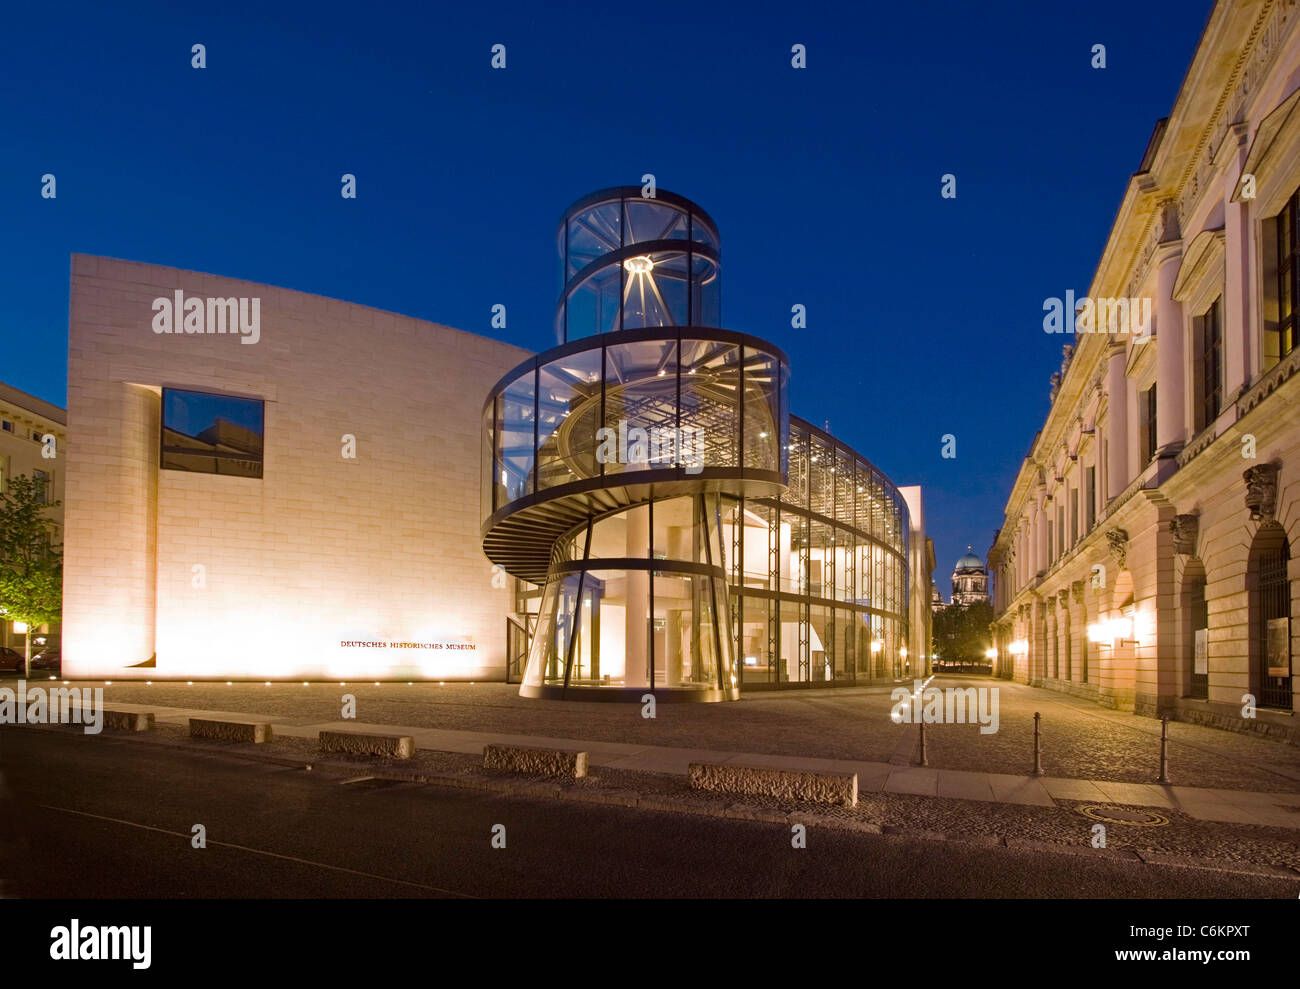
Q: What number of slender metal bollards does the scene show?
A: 3